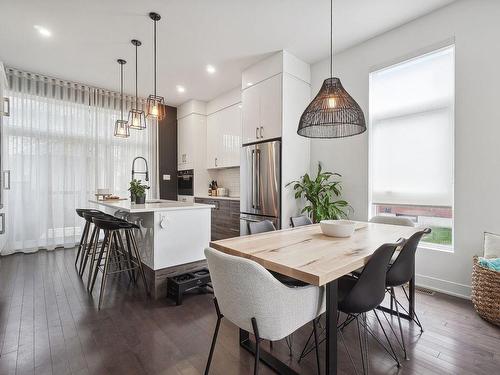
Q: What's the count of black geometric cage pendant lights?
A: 3